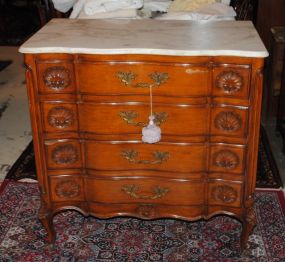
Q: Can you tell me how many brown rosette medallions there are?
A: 8